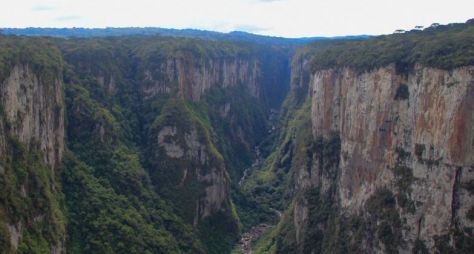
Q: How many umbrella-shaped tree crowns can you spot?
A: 3